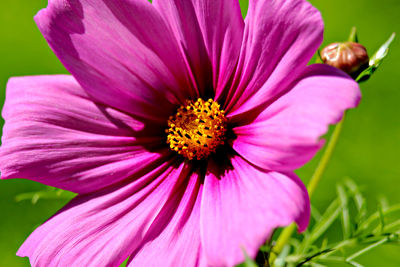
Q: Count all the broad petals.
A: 8